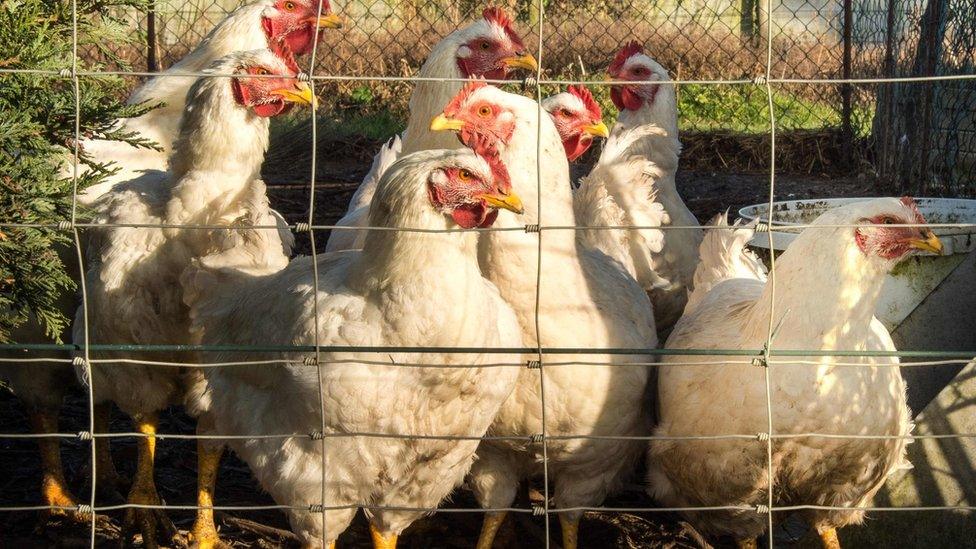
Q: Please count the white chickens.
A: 8